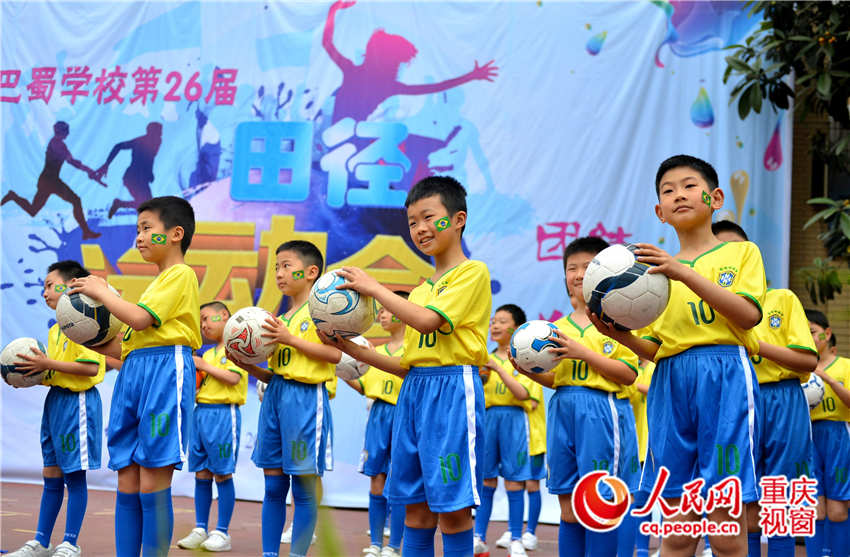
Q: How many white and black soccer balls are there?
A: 3